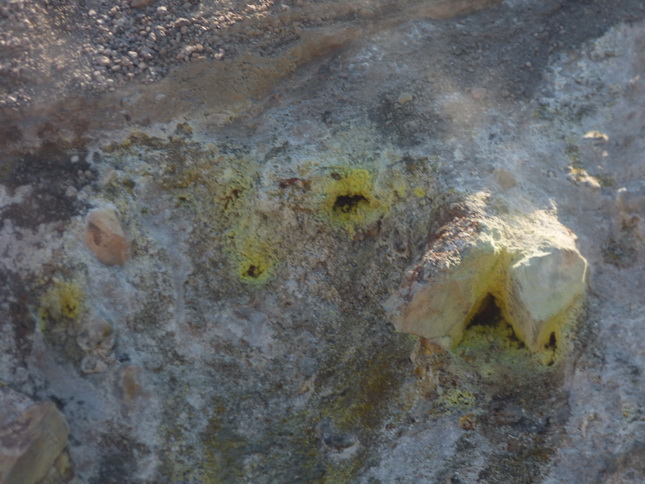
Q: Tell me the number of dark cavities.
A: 4